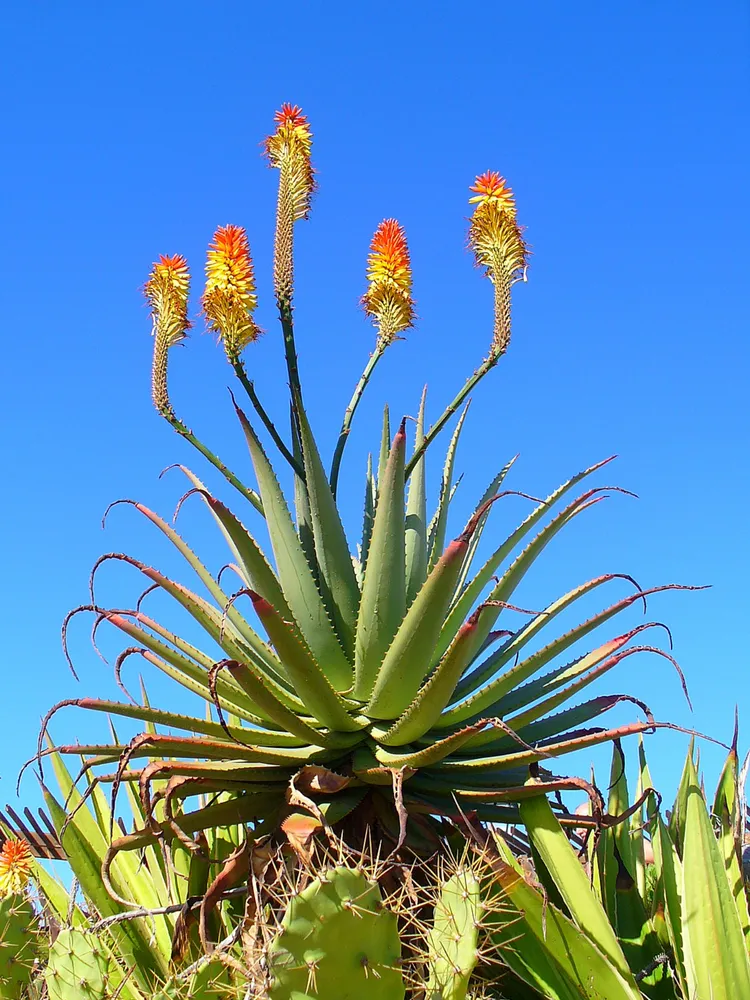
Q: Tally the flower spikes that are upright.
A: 5